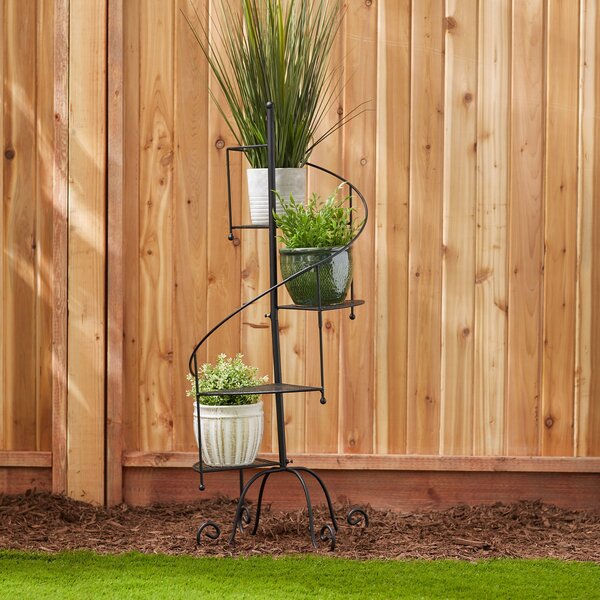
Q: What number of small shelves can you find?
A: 4